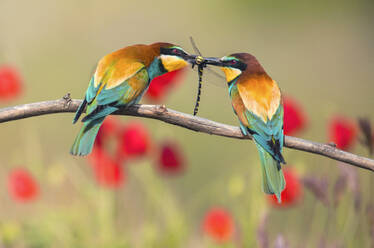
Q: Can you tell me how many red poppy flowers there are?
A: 11